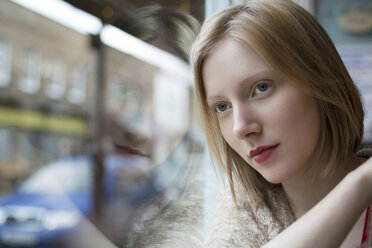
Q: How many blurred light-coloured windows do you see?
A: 4